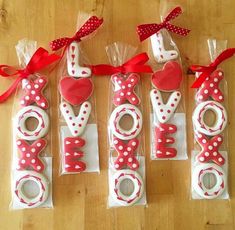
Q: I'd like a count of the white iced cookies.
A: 10